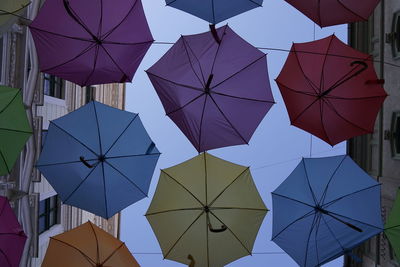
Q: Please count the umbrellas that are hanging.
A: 13